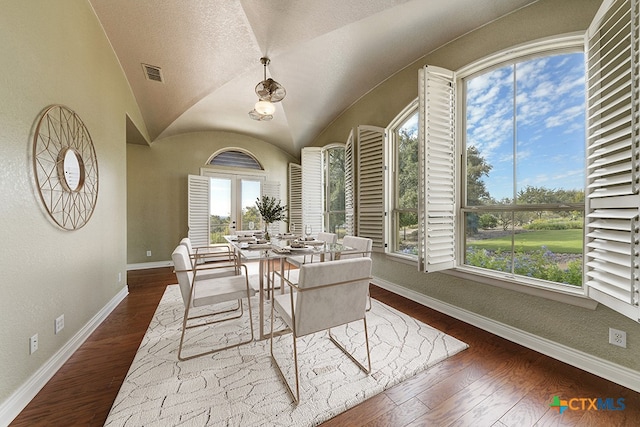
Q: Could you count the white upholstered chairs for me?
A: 6